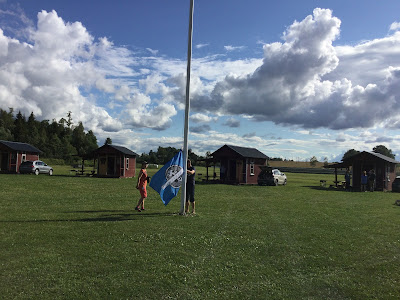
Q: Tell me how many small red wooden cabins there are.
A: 4